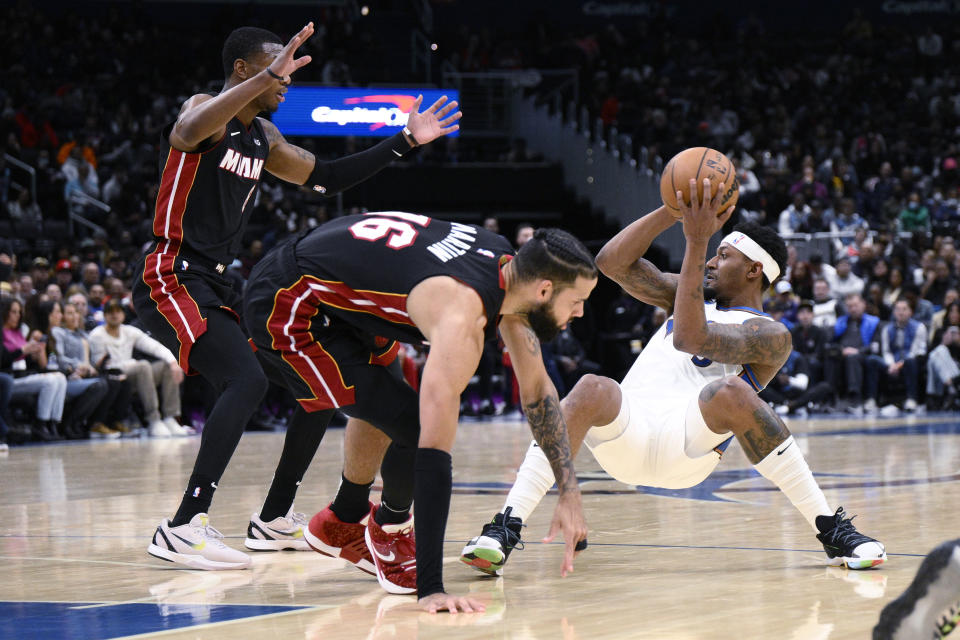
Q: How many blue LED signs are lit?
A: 1